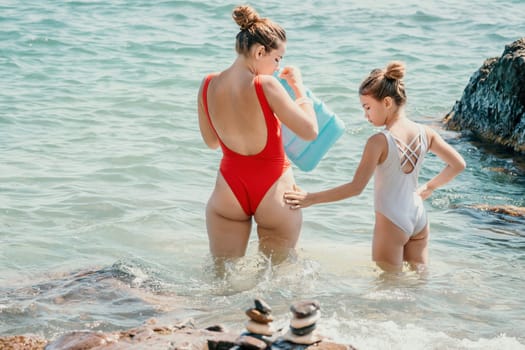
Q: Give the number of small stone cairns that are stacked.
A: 2